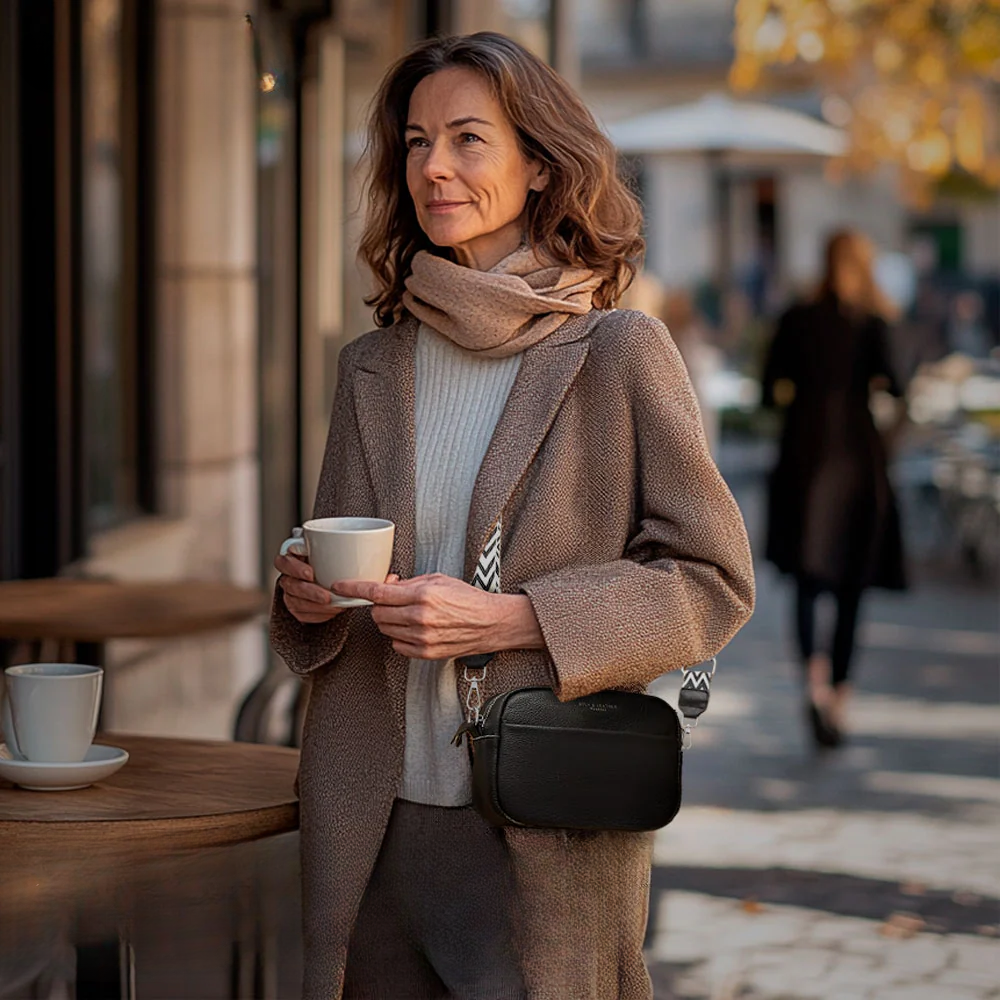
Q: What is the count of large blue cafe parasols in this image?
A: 0